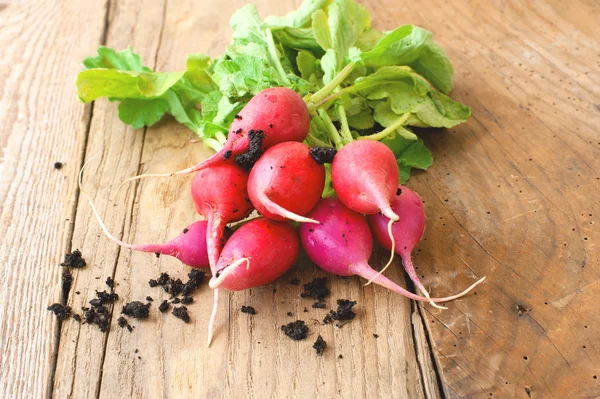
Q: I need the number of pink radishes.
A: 3